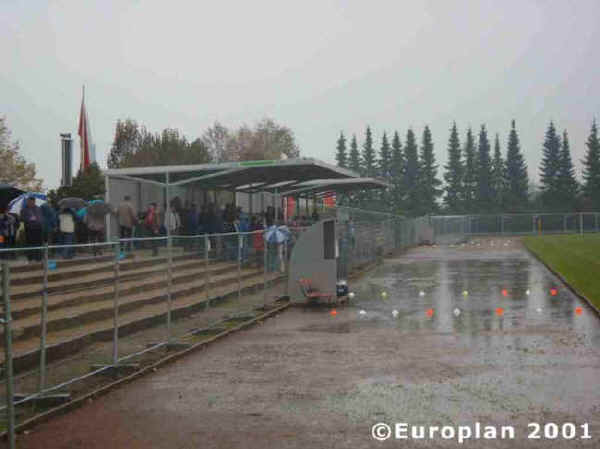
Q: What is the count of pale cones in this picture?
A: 9